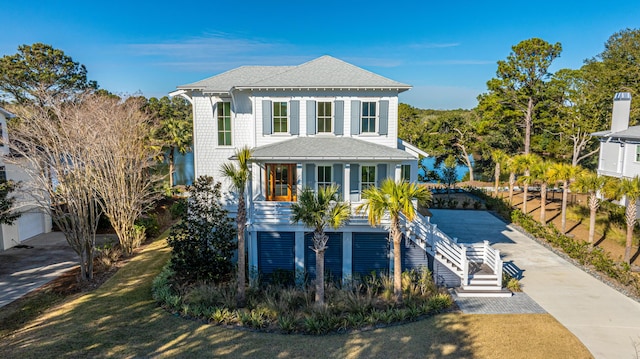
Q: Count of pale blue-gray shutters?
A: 10